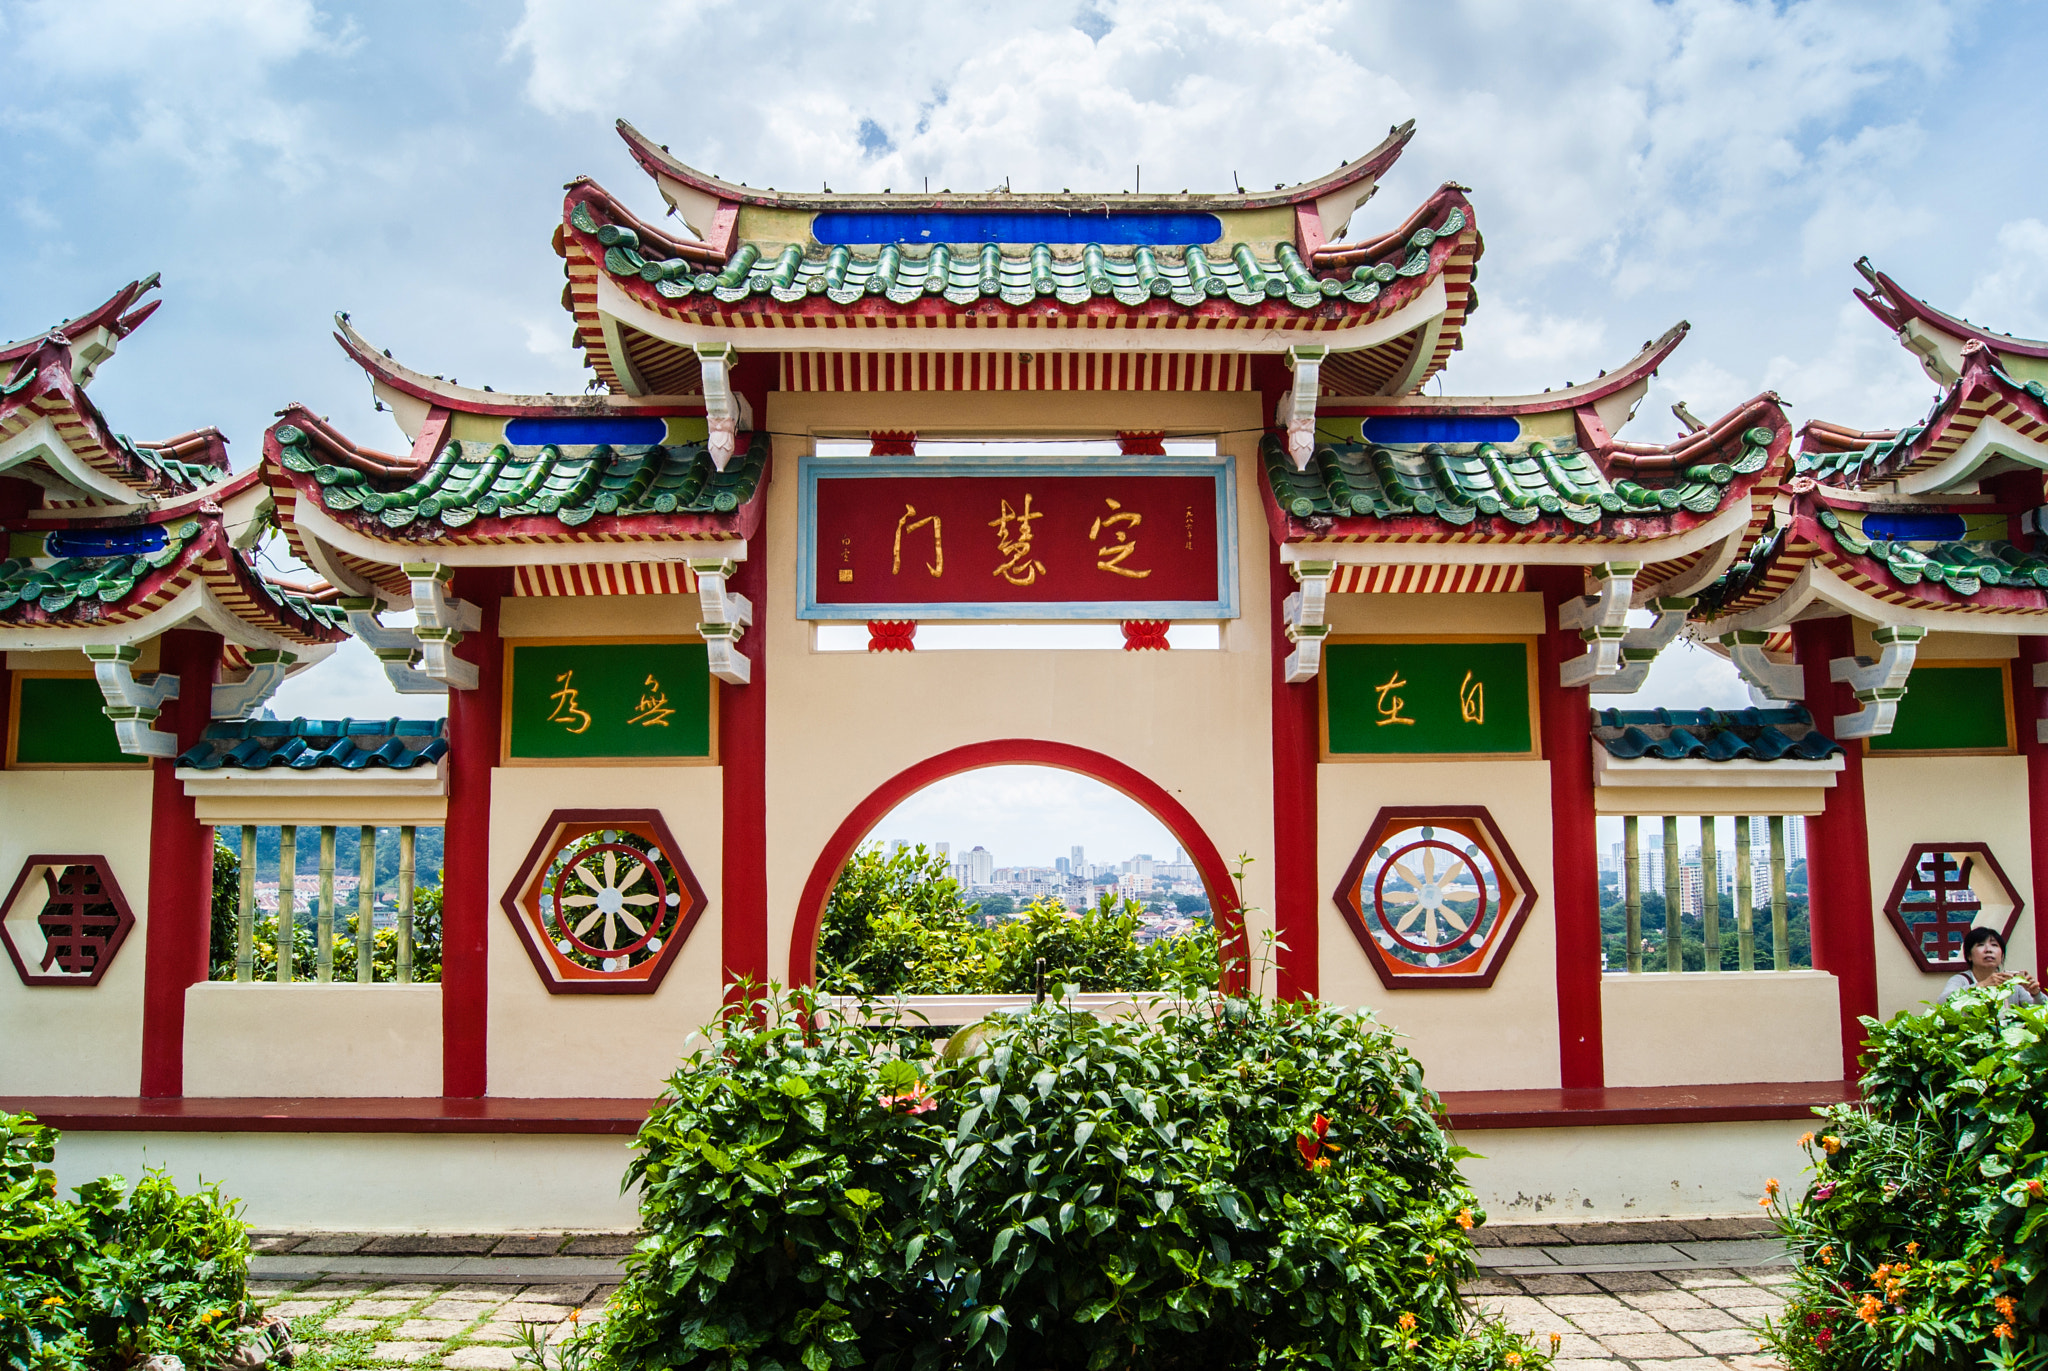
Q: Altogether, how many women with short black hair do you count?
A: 1